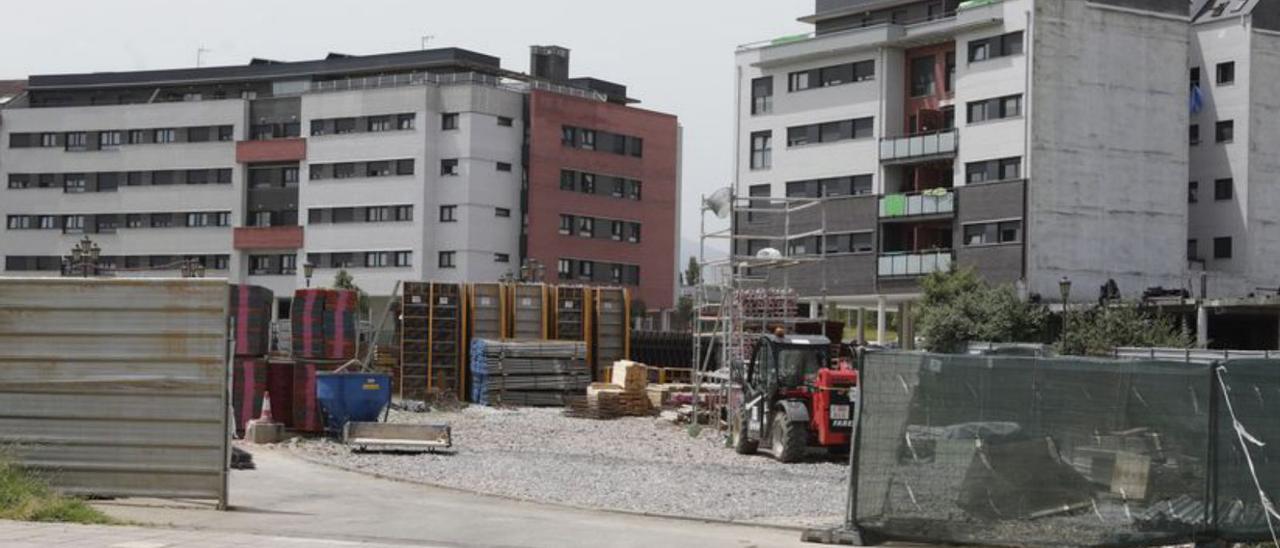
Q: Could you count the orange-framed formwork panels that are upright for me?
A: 6